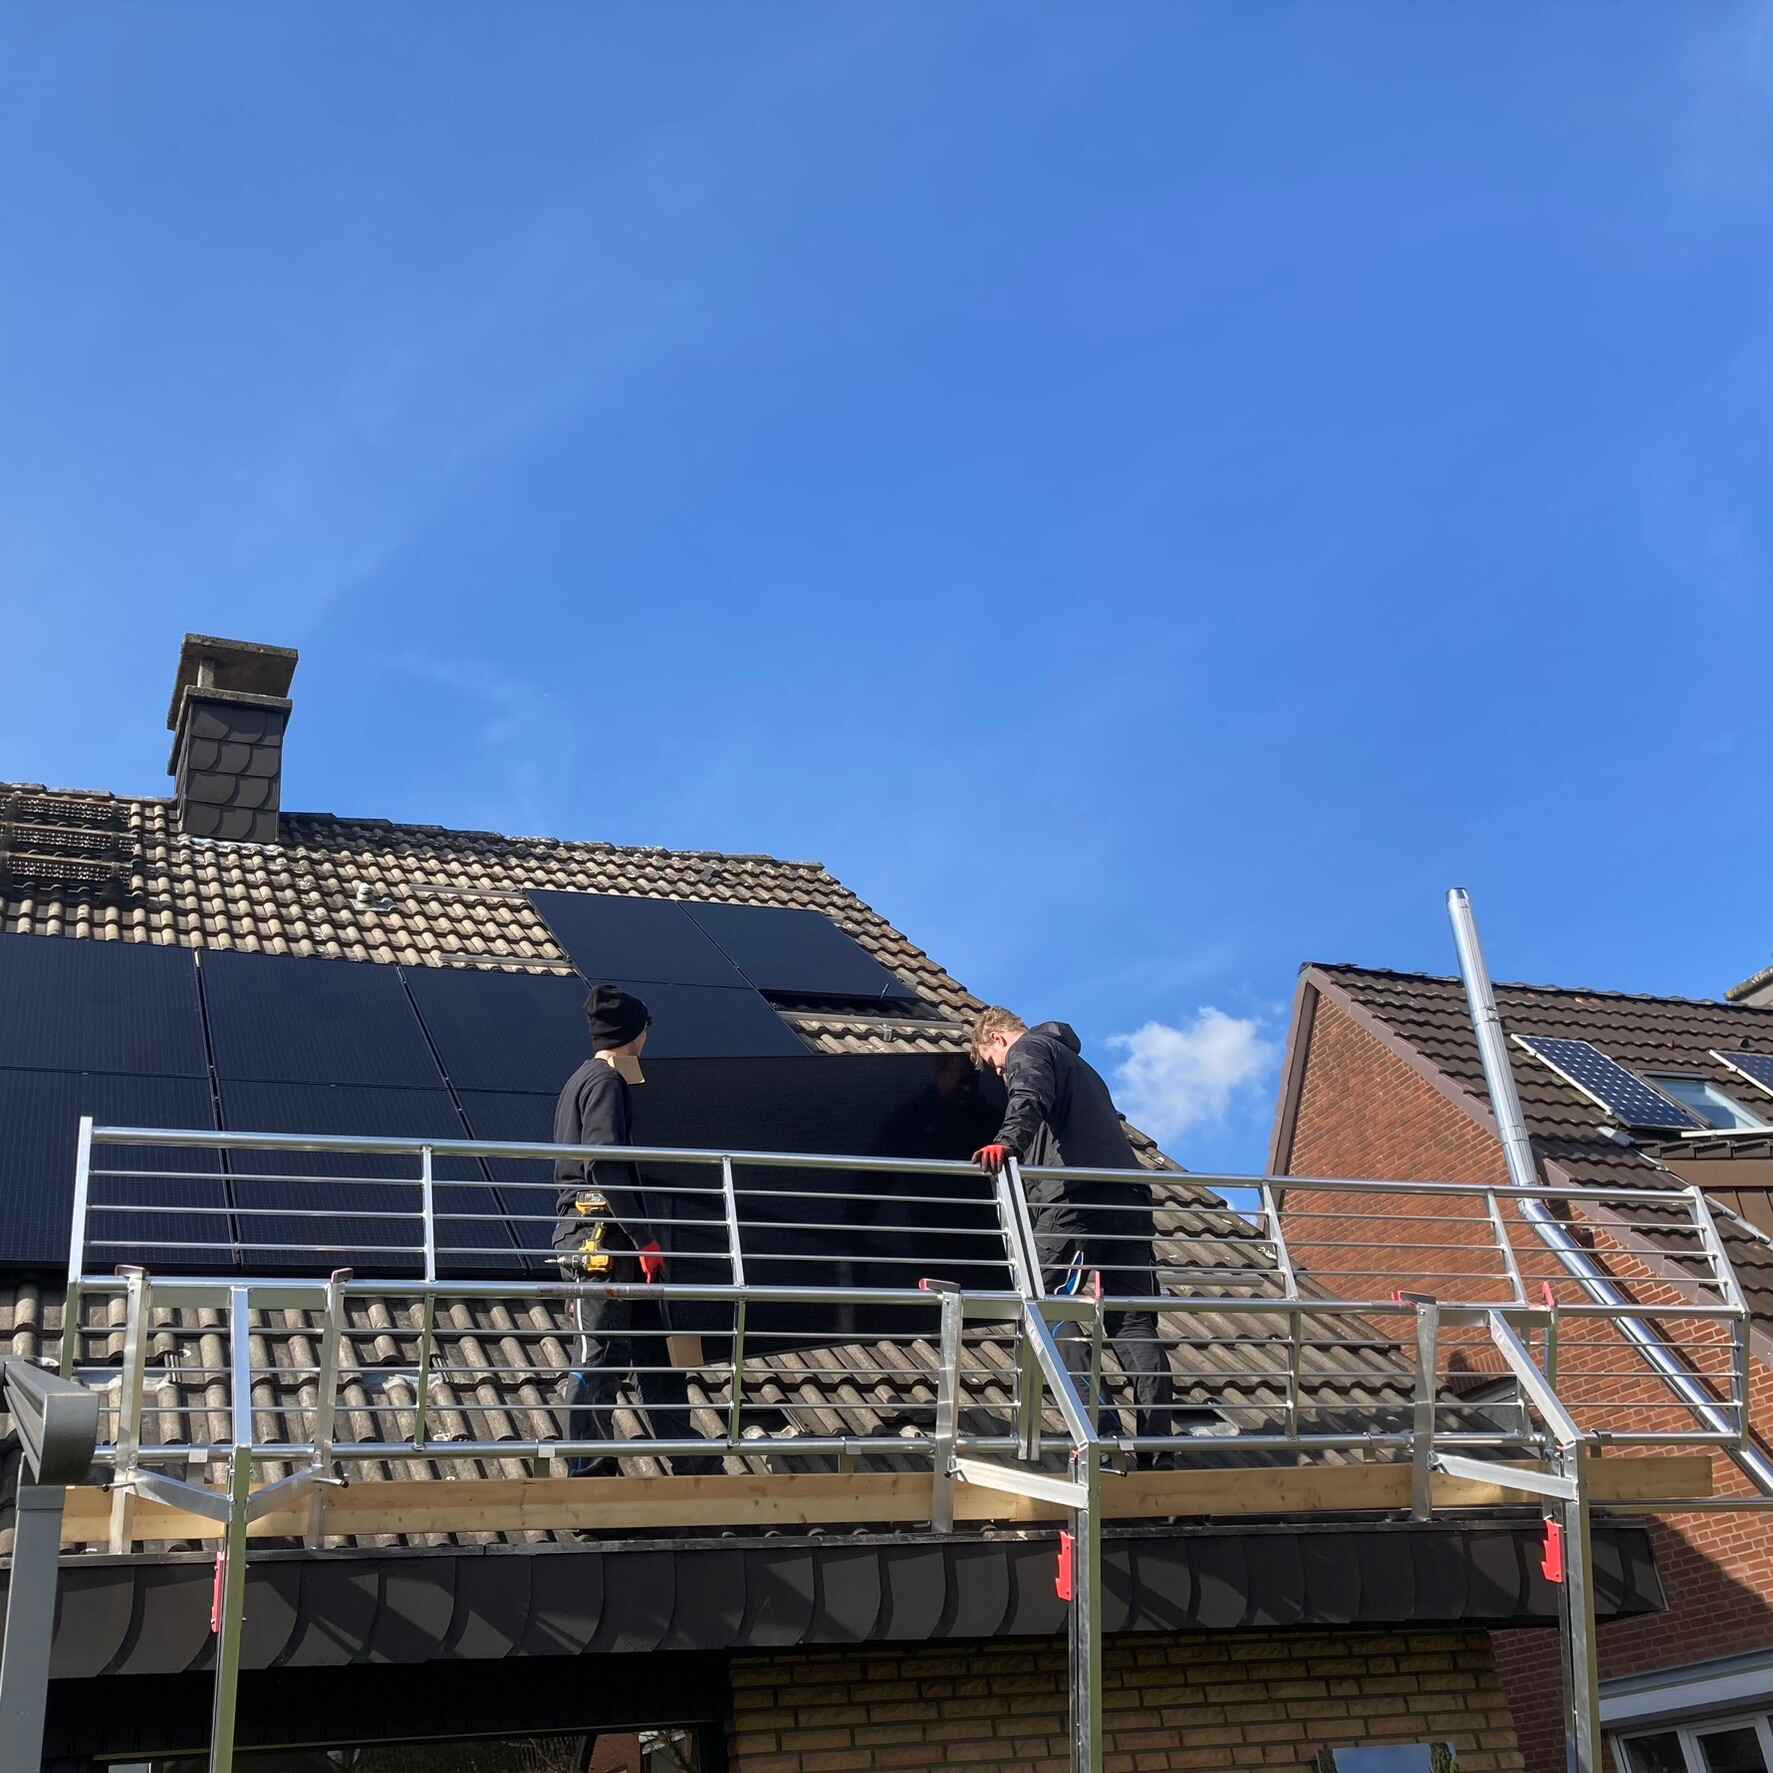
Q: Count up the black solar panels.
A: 10